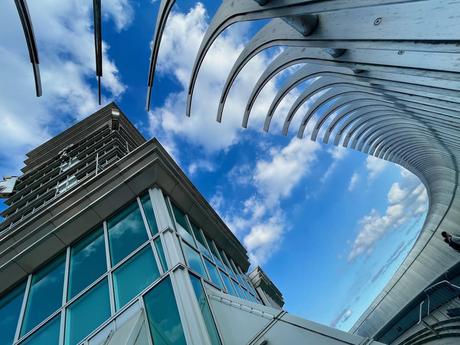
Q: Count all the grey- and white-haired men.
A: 0